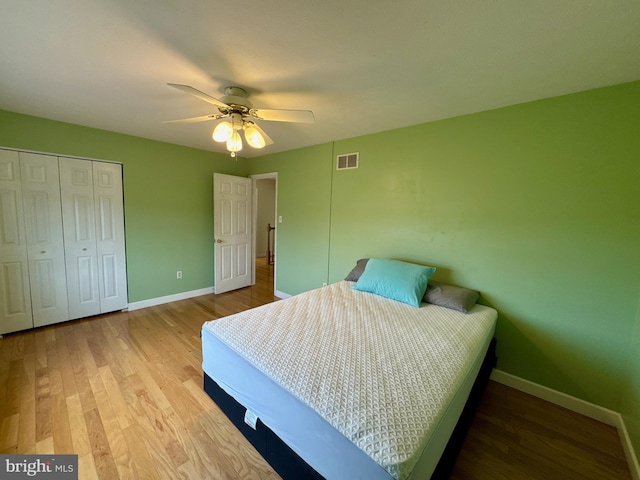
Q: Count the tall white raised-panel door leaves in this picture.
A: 5